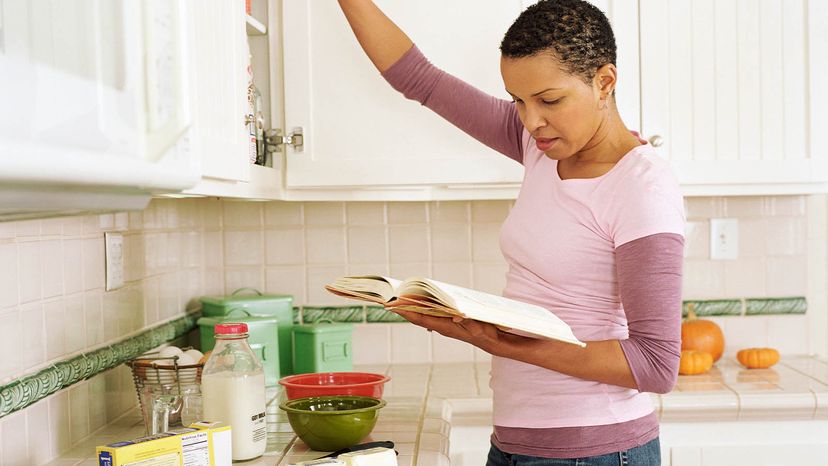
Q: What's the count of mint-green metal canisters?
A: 3